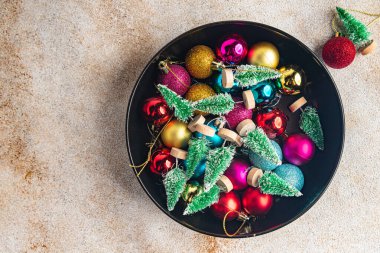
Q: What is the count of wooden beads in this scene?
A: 11